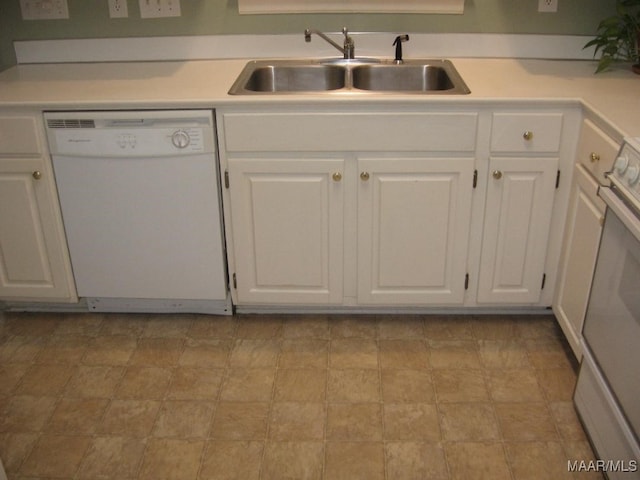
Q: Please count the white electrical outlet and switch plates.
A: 4